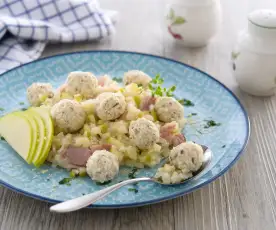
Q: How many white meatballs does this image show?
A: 9